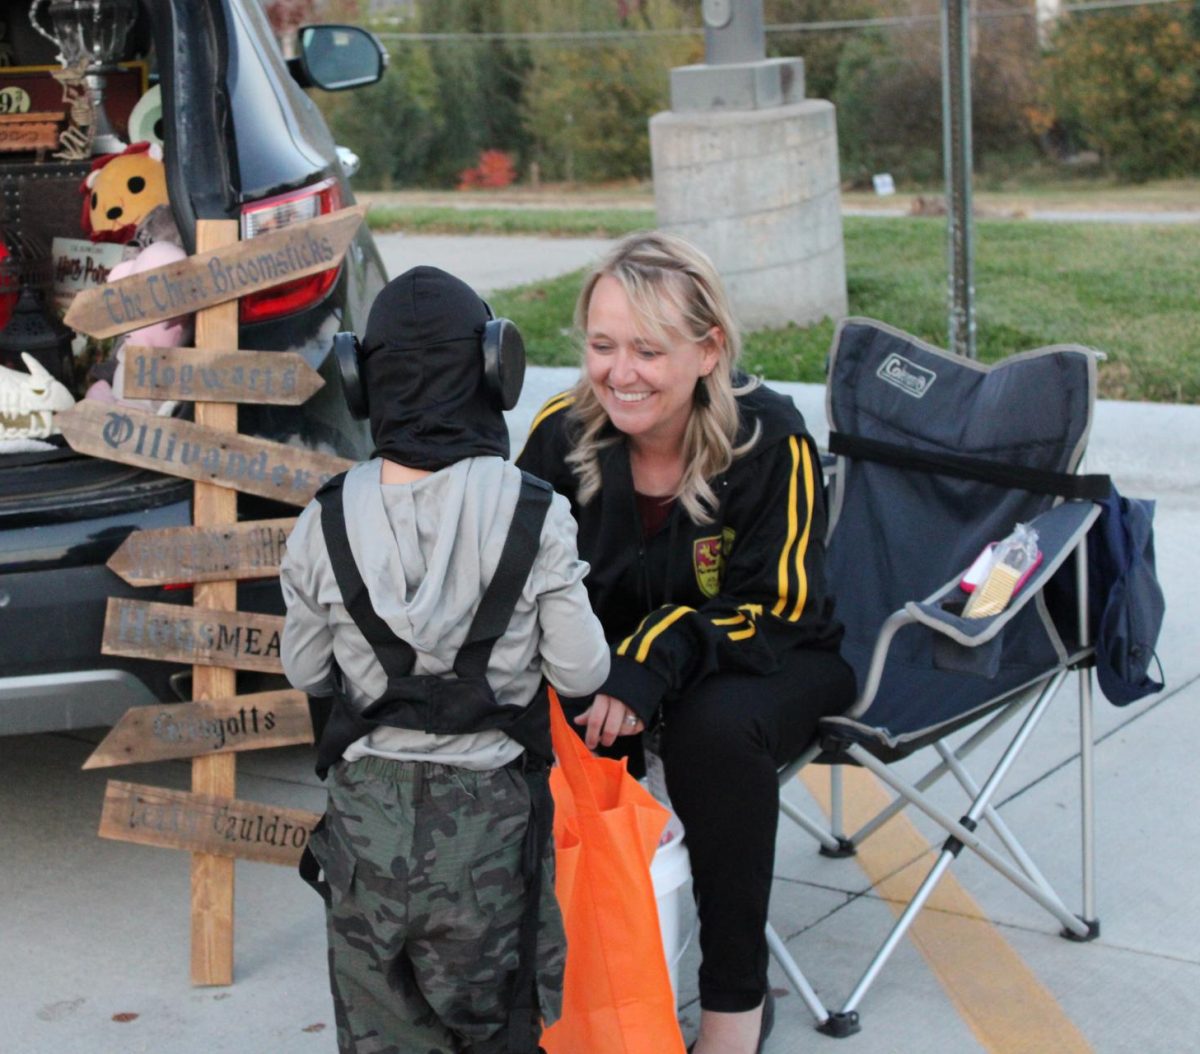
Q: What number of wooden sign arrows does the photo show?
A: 7